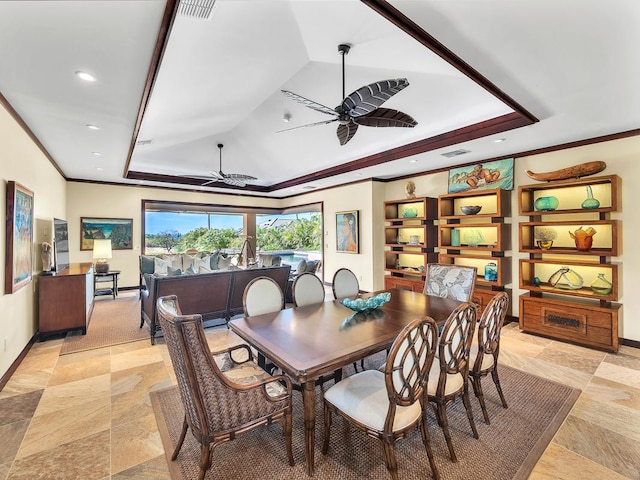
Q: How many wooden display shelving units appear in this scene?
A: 3